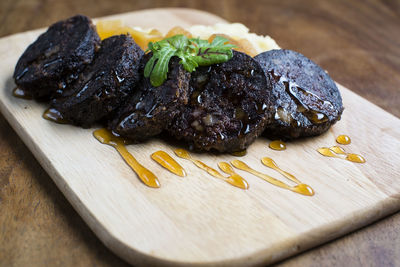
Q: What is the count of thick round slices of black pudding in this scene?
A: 5